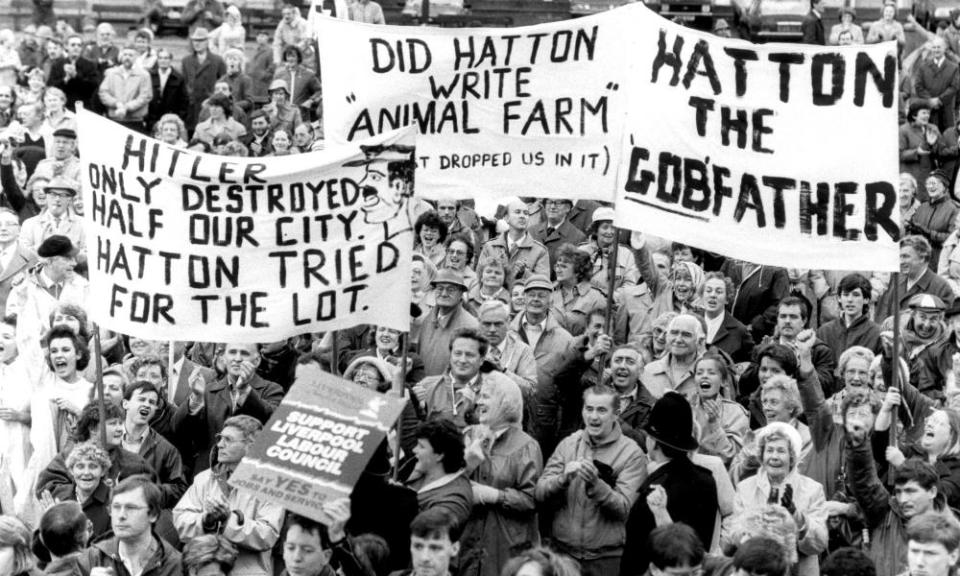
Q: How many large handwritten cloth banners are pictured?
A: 3